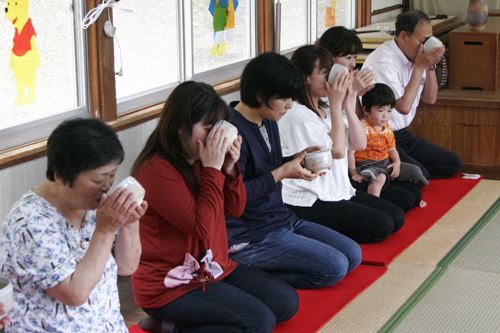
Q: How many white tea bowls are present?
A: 7